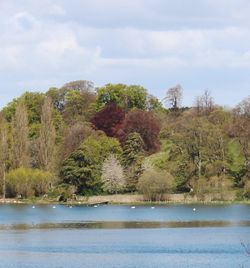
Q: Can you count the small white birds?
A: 7